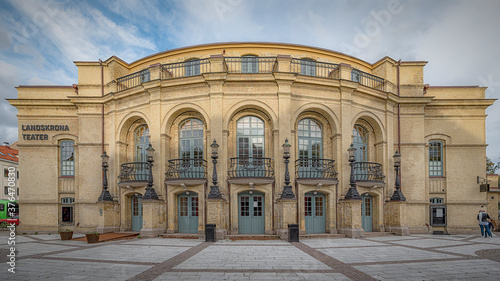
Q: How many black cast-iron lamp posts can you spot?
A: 6